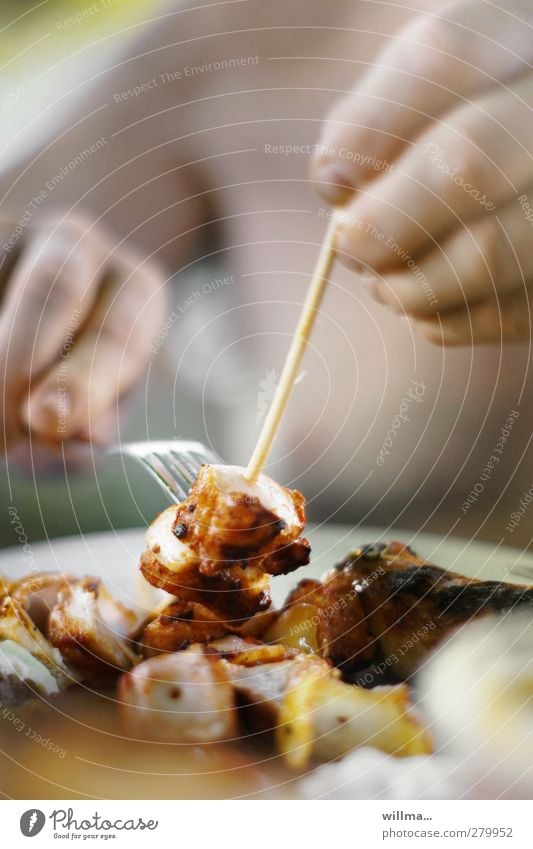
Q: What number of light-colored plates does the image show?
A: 1